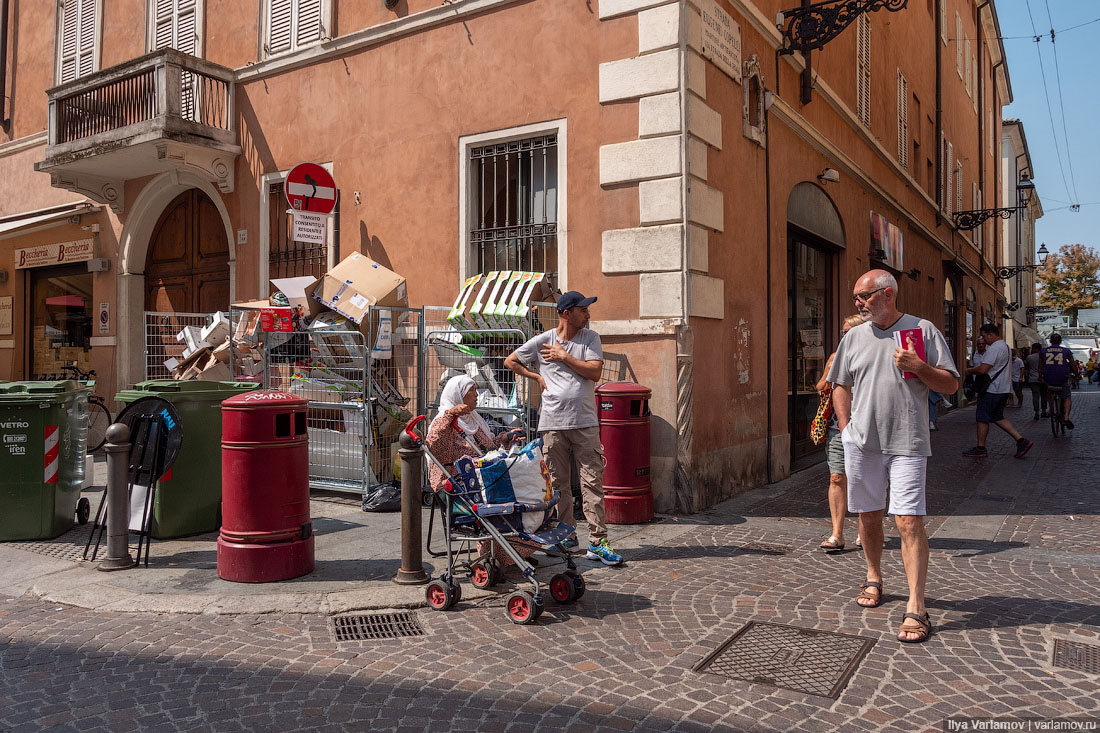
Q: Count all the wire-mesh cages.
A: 3